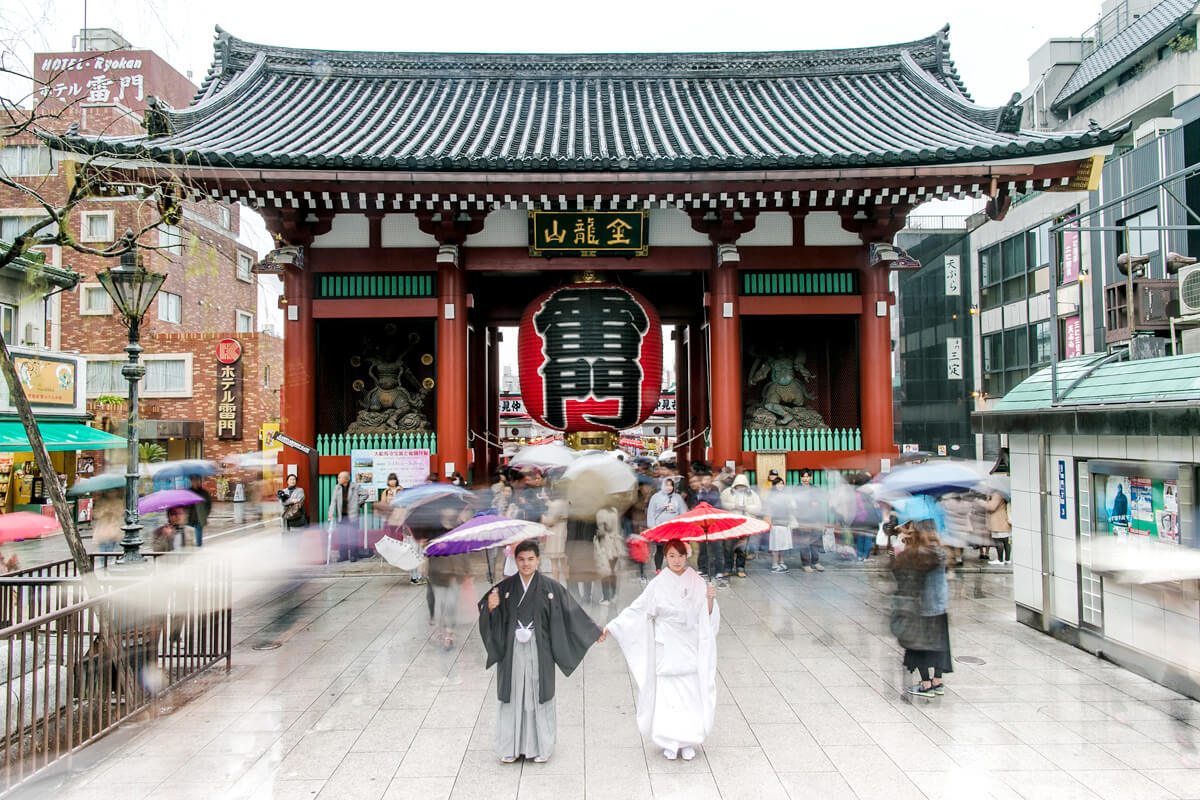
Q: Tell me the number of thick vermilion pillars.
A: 4